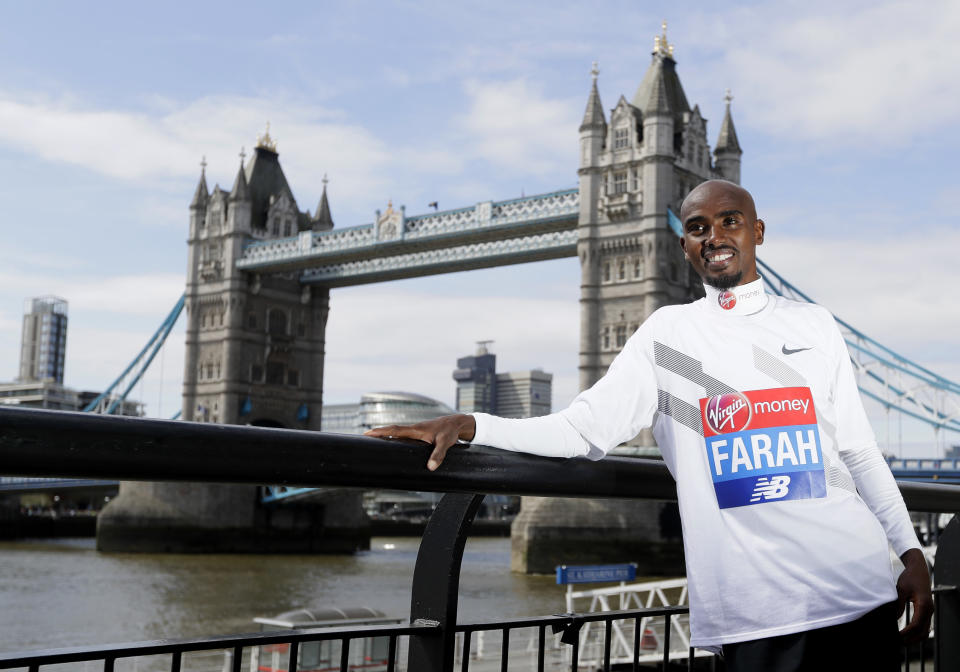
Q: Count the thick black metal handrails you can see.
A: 1